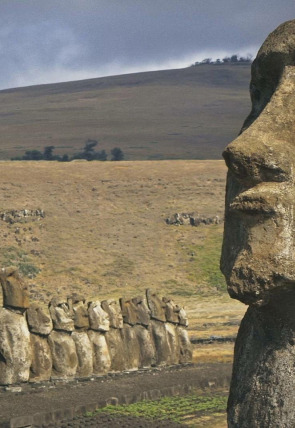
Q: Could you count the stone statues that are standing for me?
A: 12